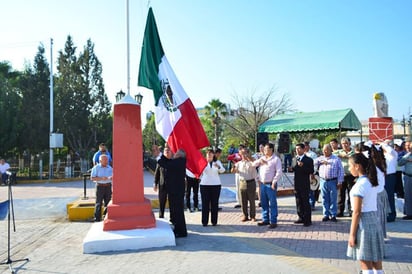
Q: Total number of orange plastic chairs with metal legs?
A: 0